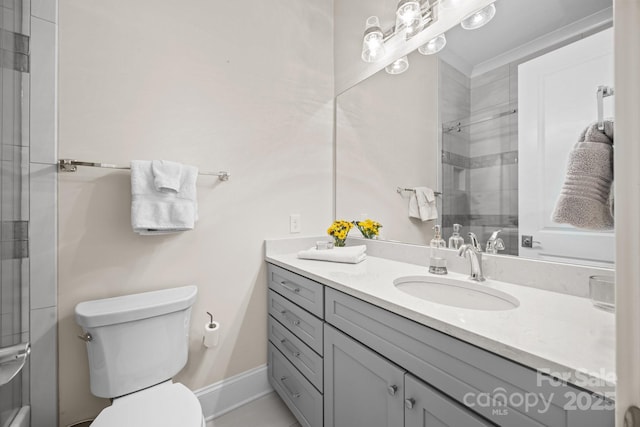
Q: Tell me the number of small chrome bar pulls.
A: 4